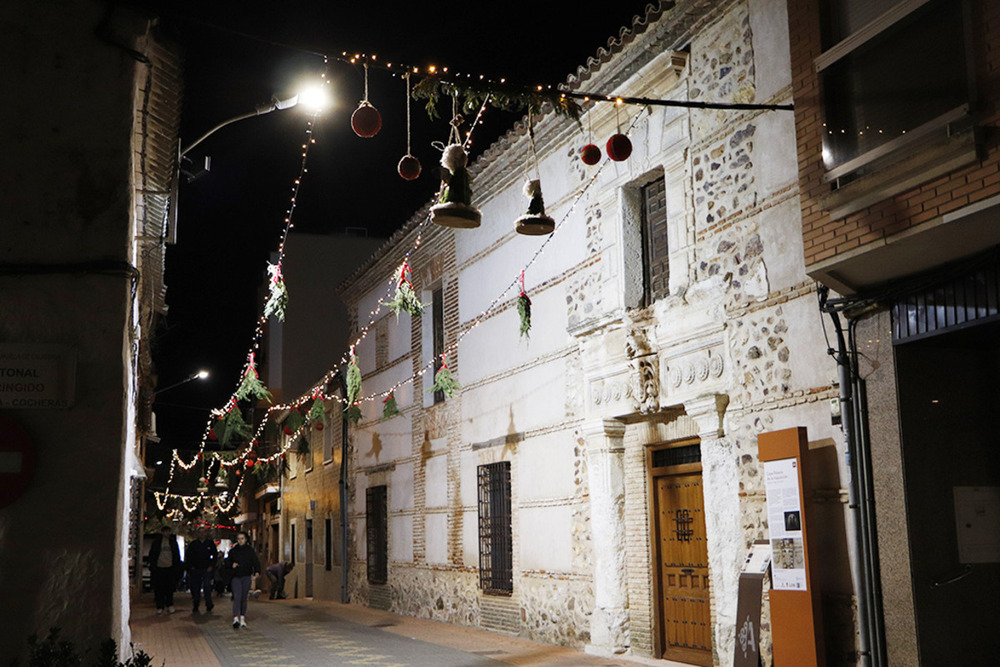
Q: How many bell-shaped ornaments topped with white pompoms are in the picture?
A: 2